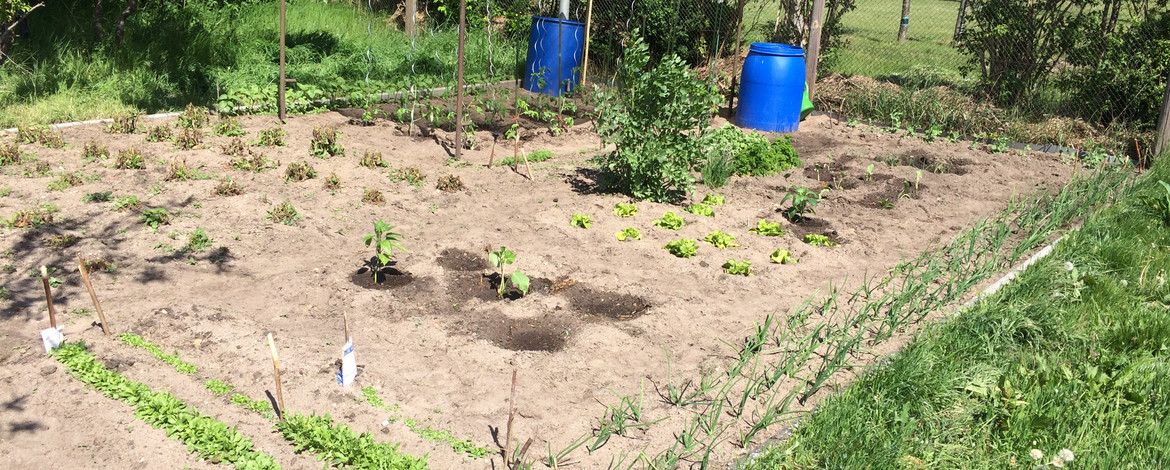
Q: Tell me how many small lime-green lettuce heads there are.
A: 12